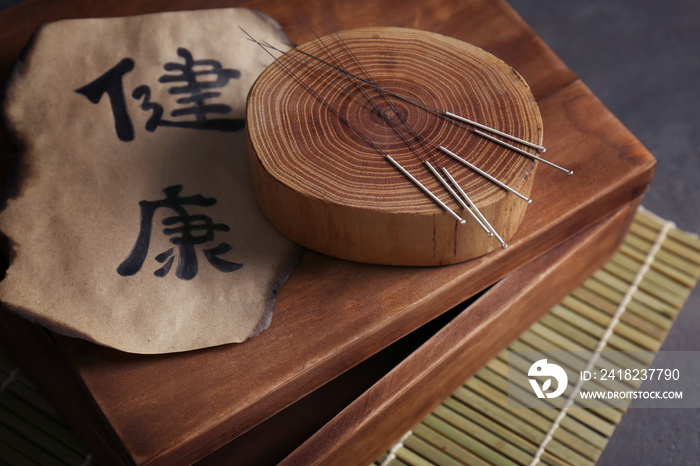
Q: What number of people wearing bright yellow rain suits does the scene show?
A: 0